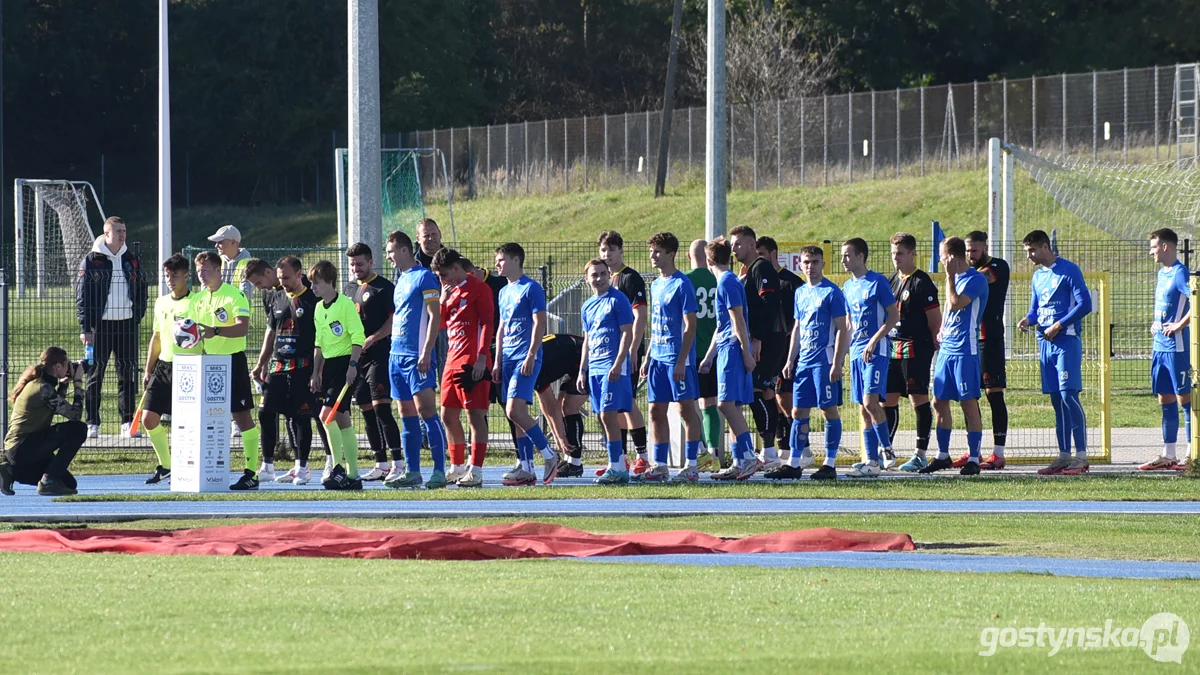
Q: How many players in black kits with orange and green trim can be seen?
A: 10